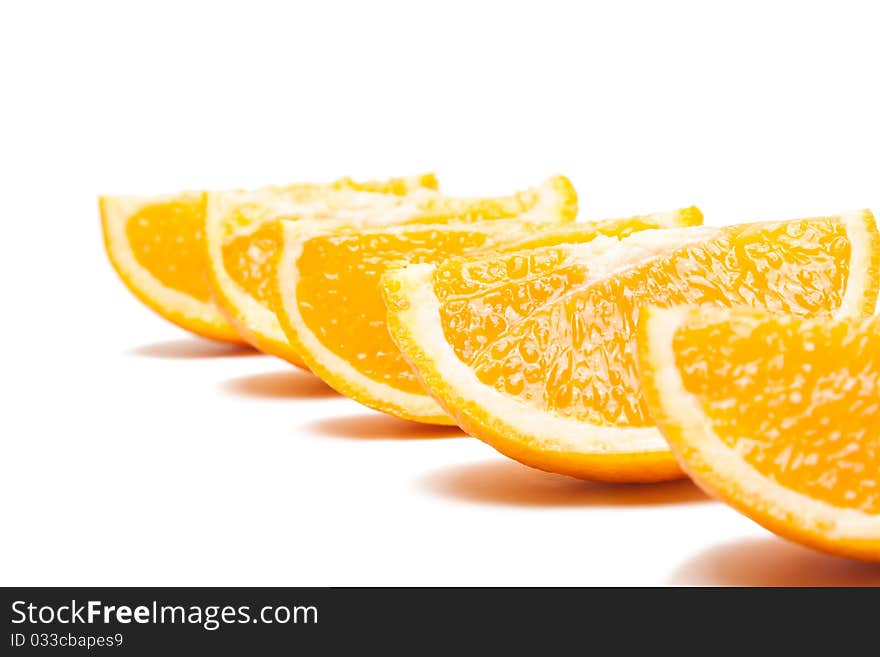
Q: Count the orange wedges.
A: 5